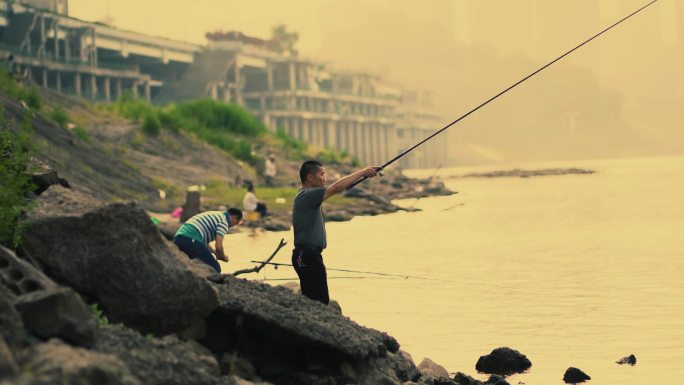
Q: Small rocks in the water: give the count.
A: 3